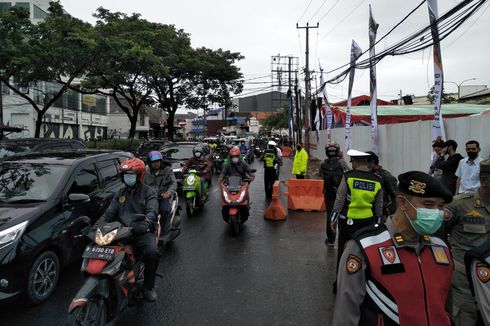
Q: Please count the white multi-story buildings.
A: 1